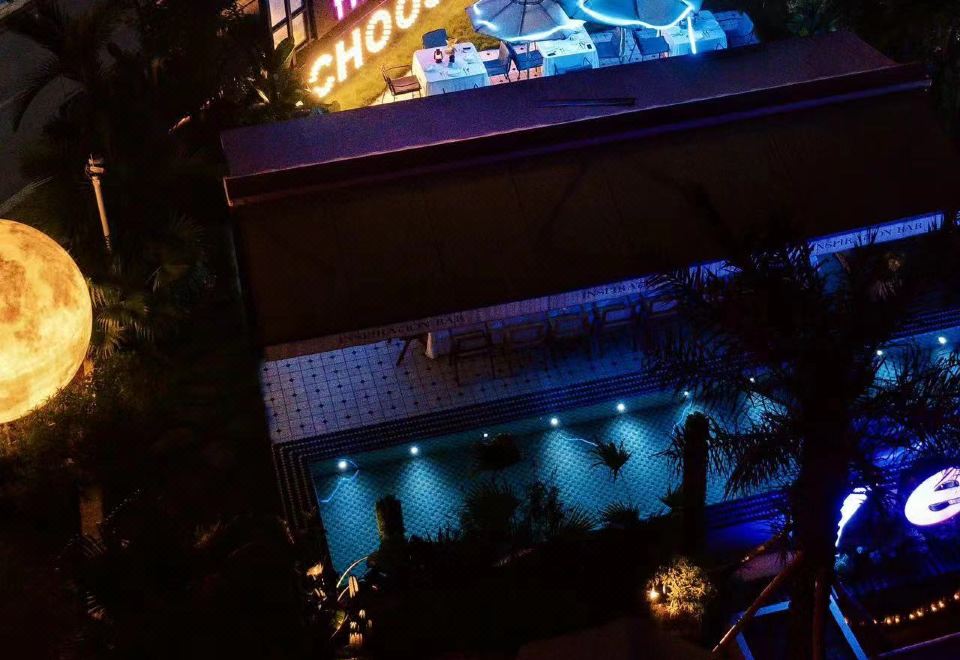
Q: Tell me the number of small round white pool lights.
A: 9